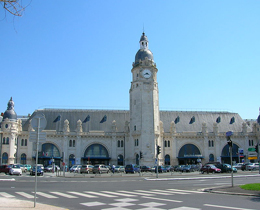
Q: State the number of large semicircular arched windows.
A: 4